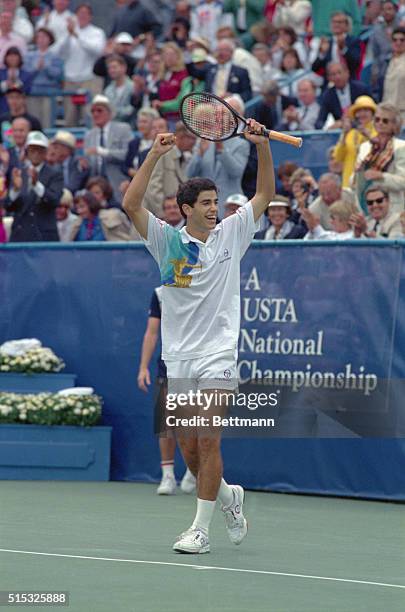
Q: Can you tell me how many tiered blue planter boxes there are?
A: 2